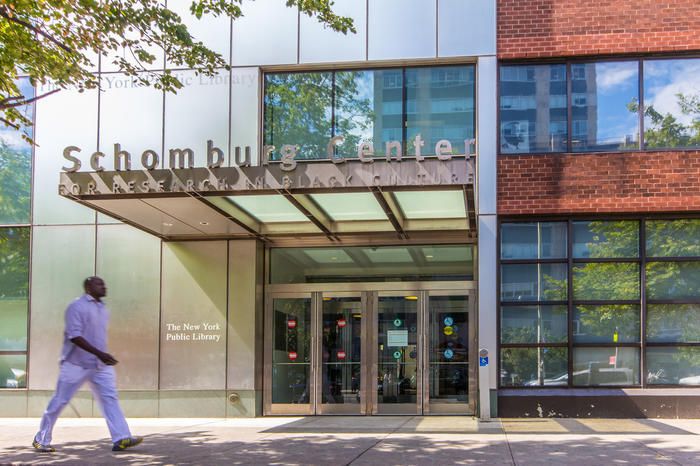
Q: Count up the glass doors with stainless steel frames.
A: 4